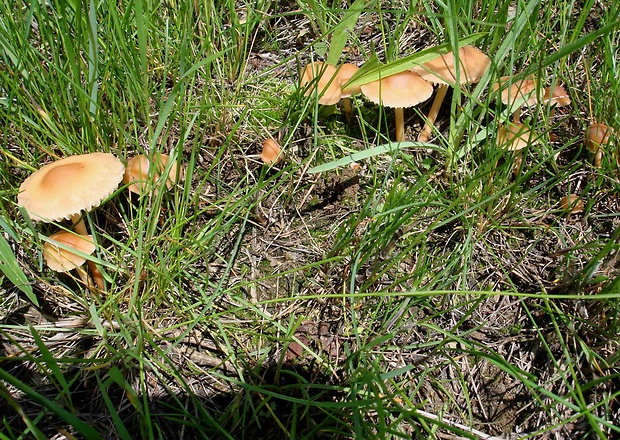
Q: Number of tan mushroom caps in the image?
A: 13